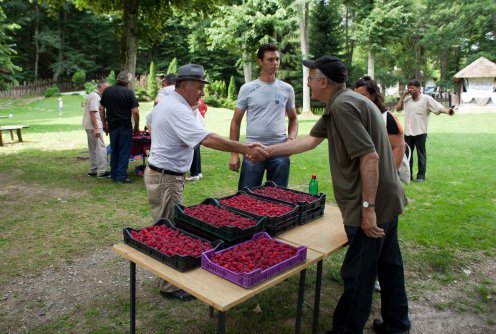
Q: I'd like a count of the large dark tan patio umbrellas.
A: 0